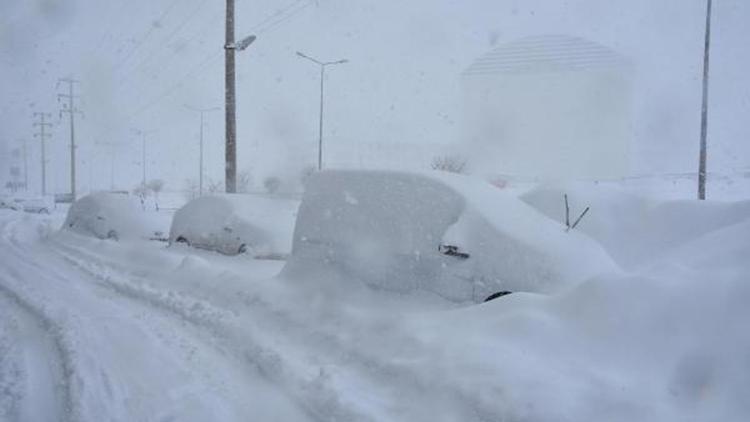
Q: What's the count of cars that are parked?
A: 3